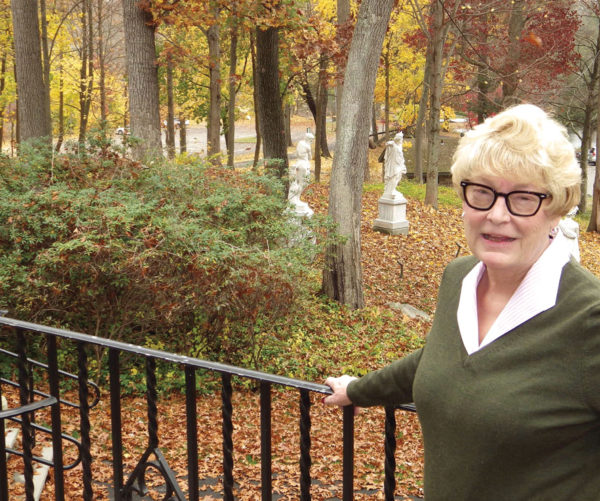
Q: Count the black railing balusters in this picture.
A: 12